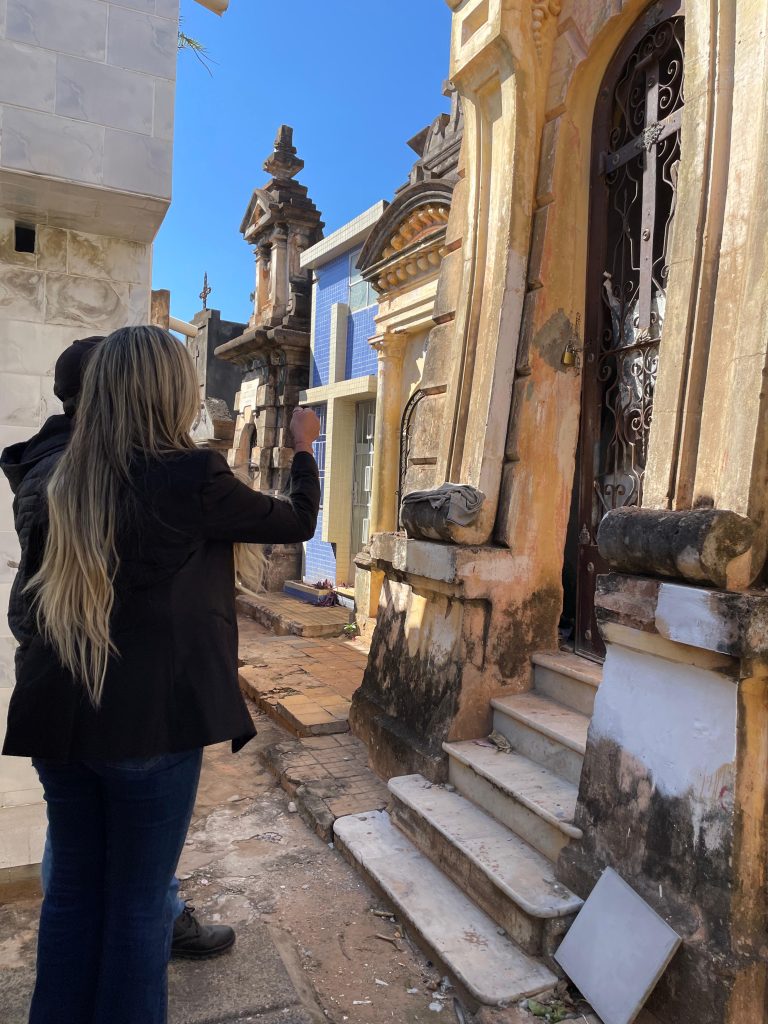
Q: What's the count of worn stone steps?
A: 5